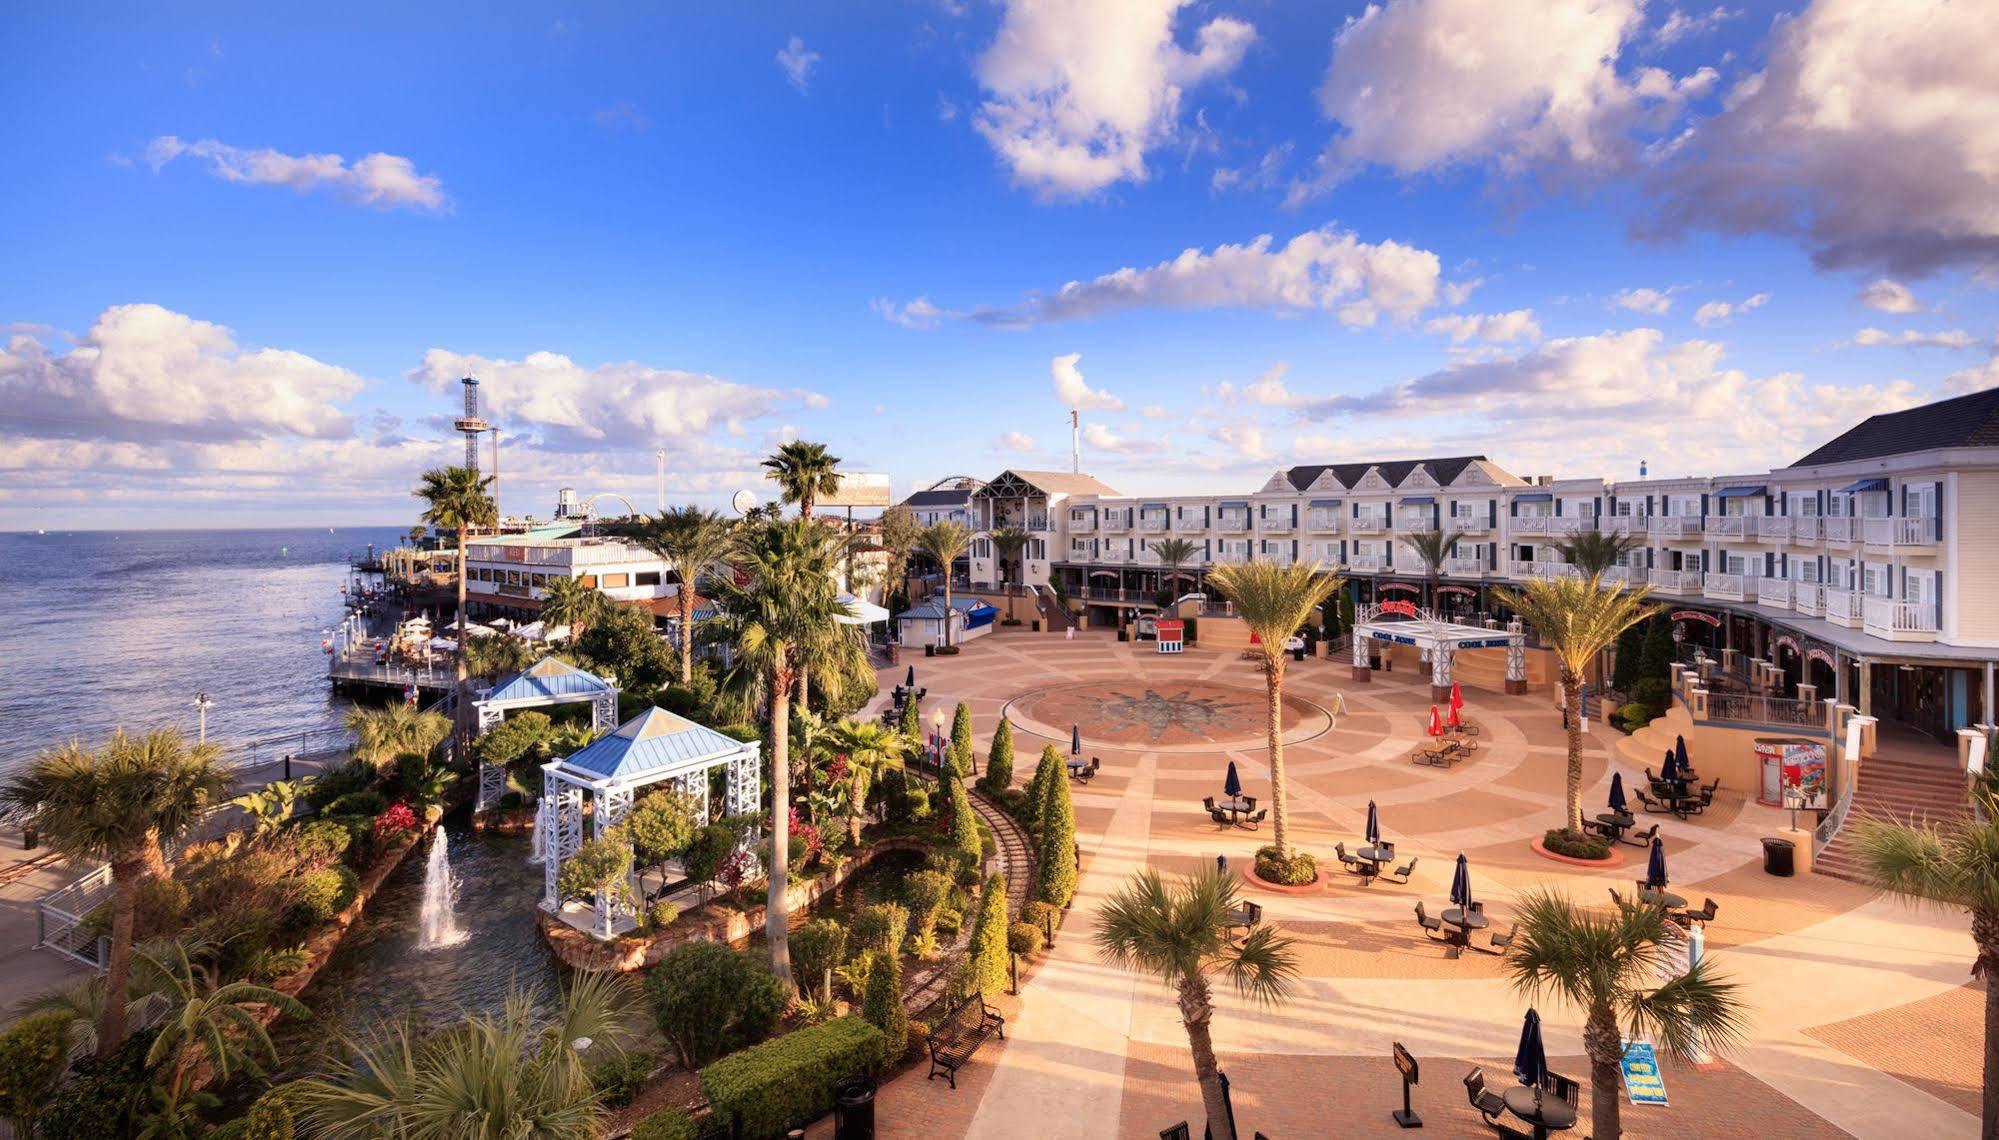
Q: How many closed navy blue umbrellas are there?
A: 13